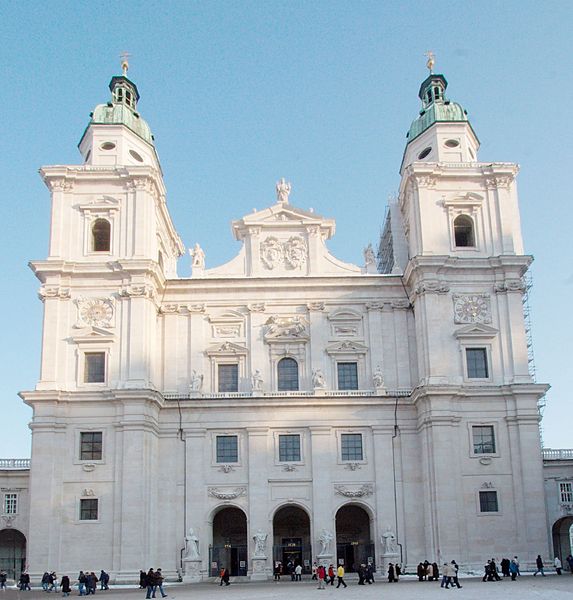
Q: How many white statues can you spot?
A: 11